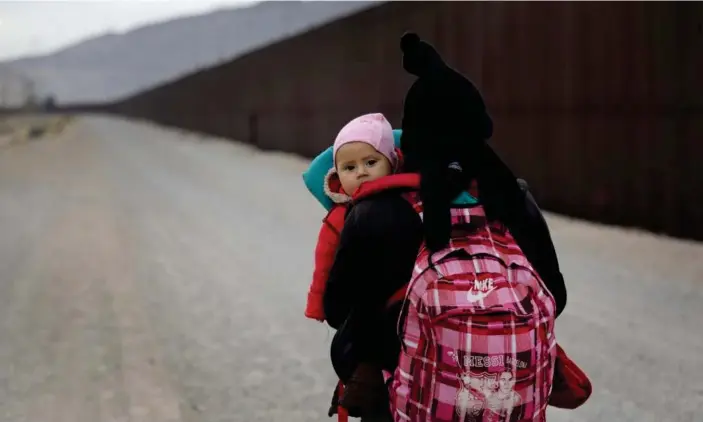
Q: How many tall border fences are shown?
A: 1